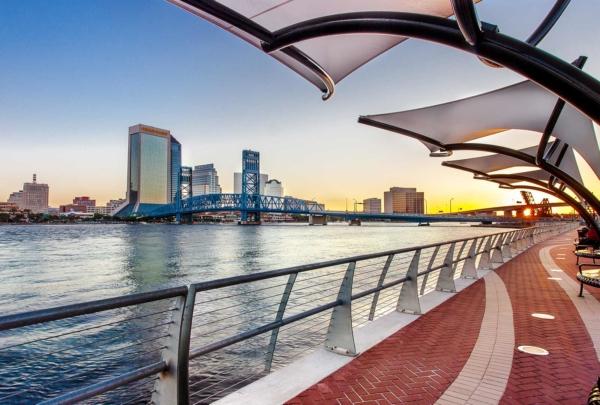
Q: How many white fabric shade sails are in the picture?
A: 4